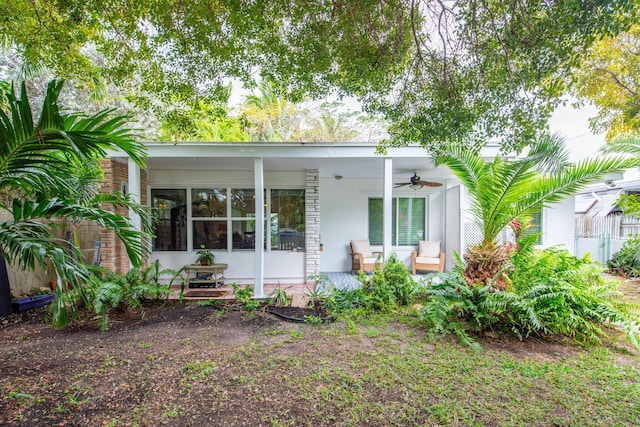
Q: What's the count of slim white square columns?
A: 3